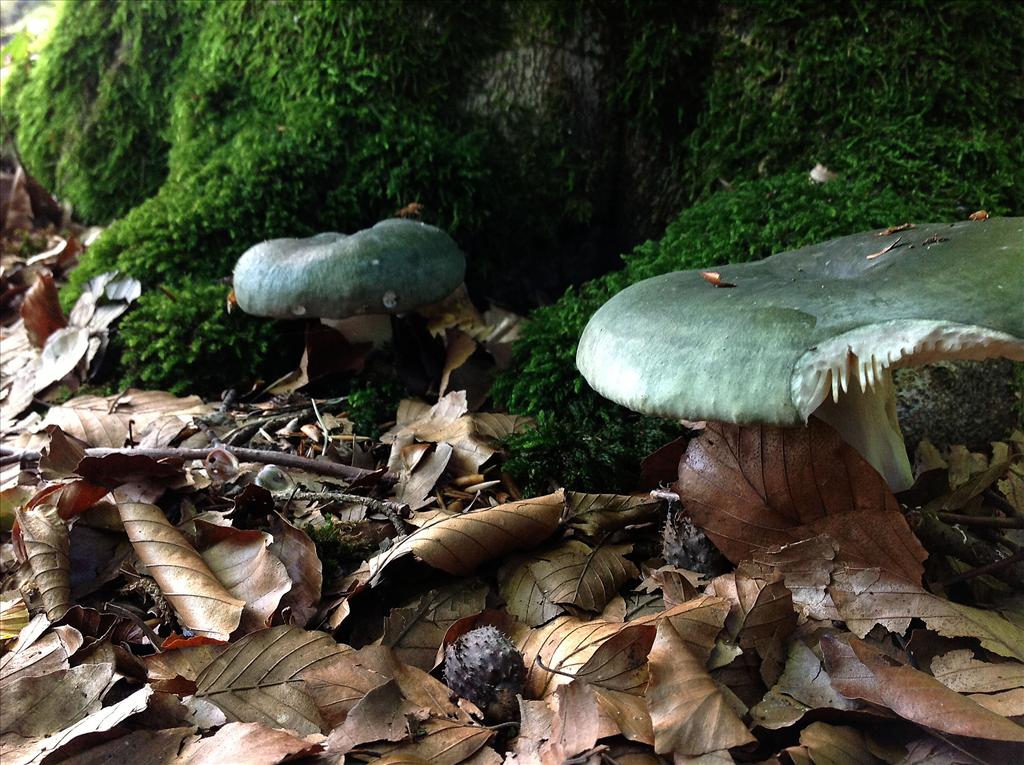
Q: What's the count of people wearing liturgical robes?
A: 0